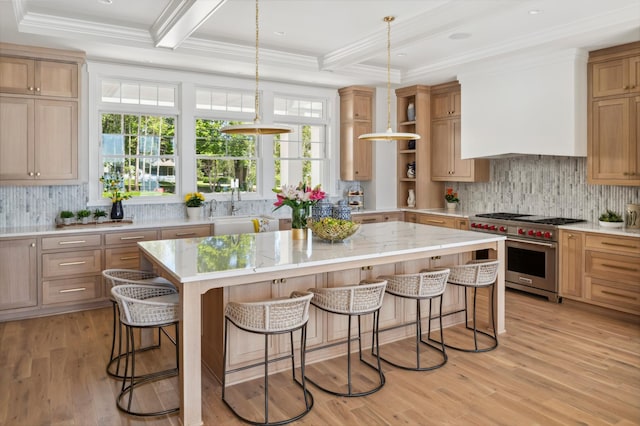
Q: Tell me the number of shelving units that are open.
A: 1